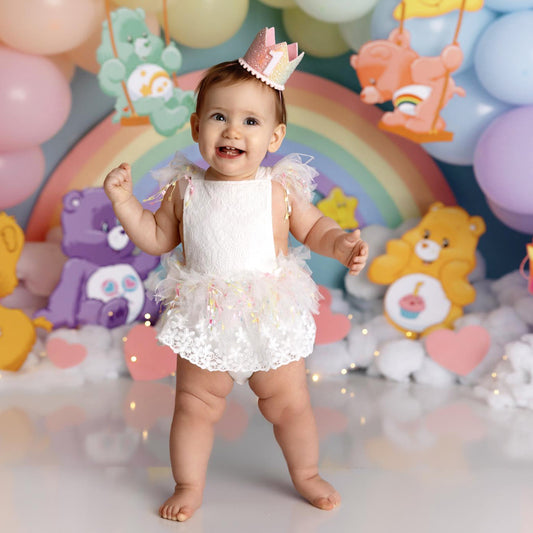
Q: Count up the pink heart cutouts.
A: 4